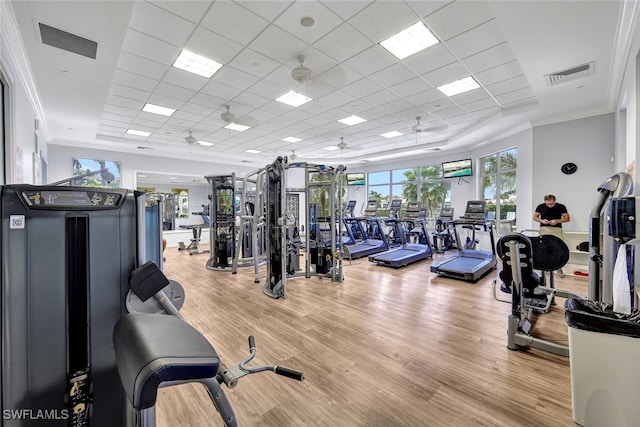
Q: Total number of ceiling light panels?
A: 13